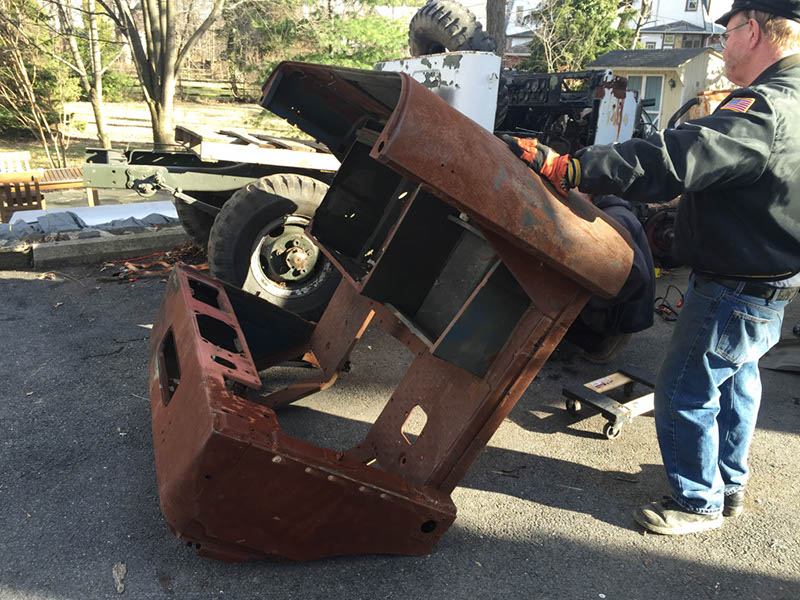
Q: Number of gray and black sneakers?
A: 2